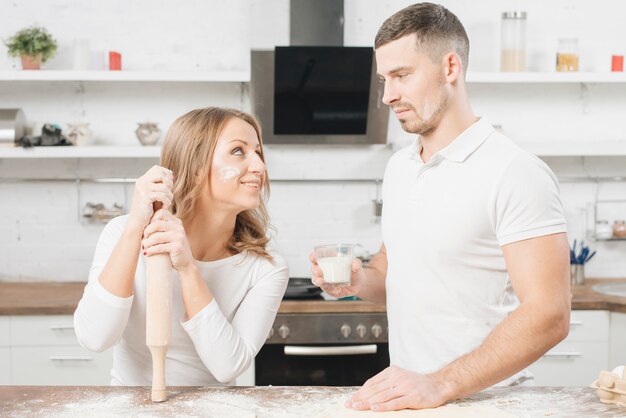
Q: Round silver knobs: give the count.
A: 5